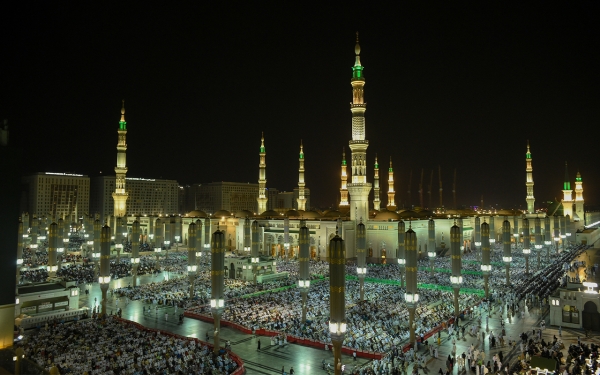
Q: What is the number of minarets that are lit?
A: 10